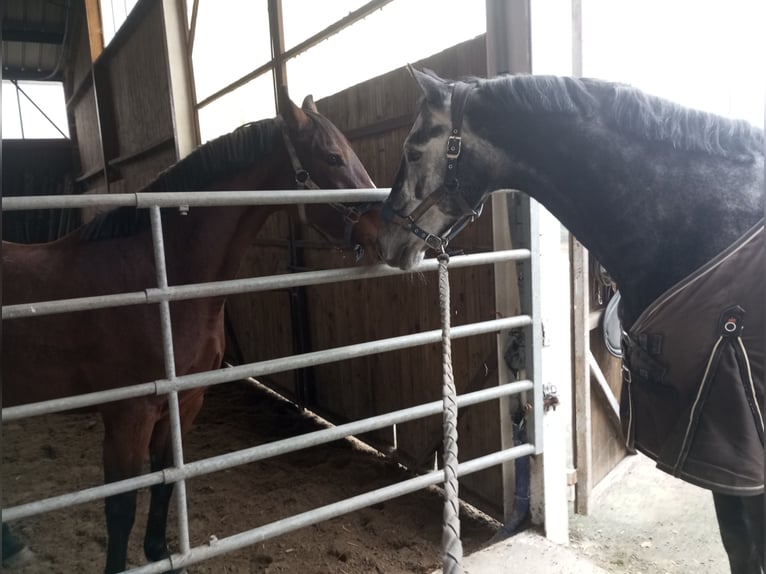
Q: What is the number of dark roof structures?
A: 1